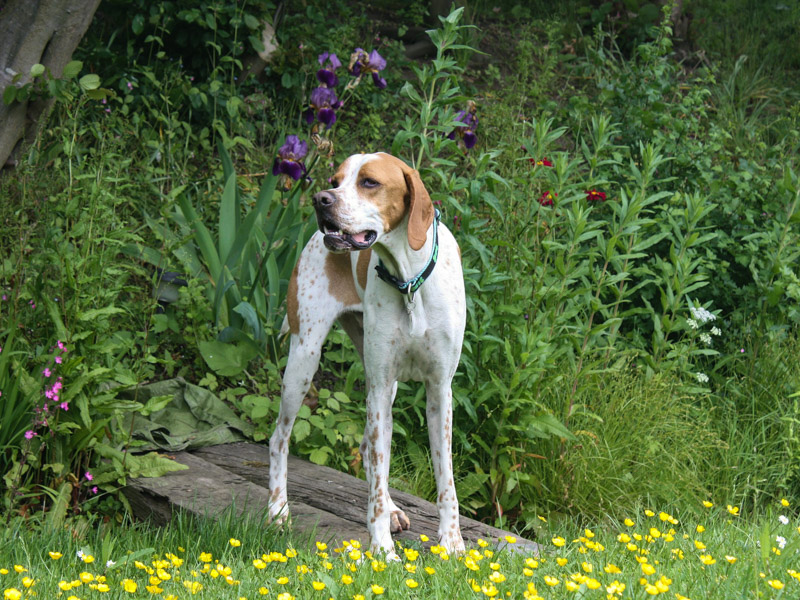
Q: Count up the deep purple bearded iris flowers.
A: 5